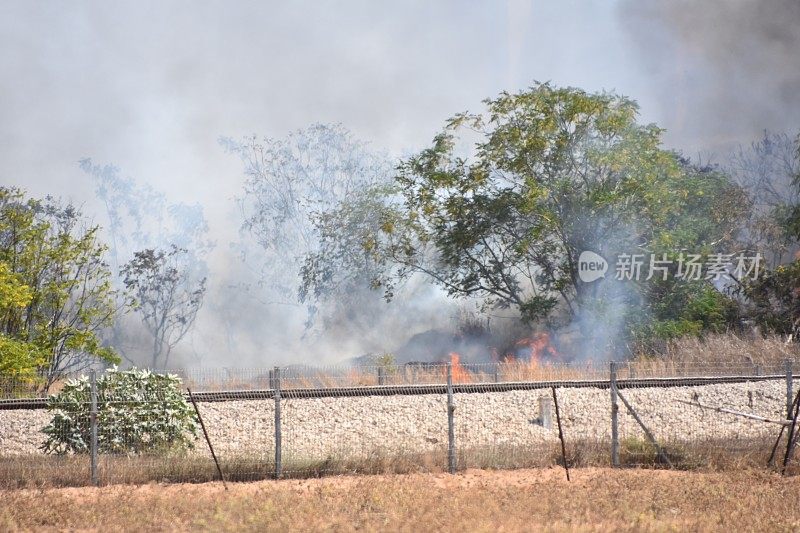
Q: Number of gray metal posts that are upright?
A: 5